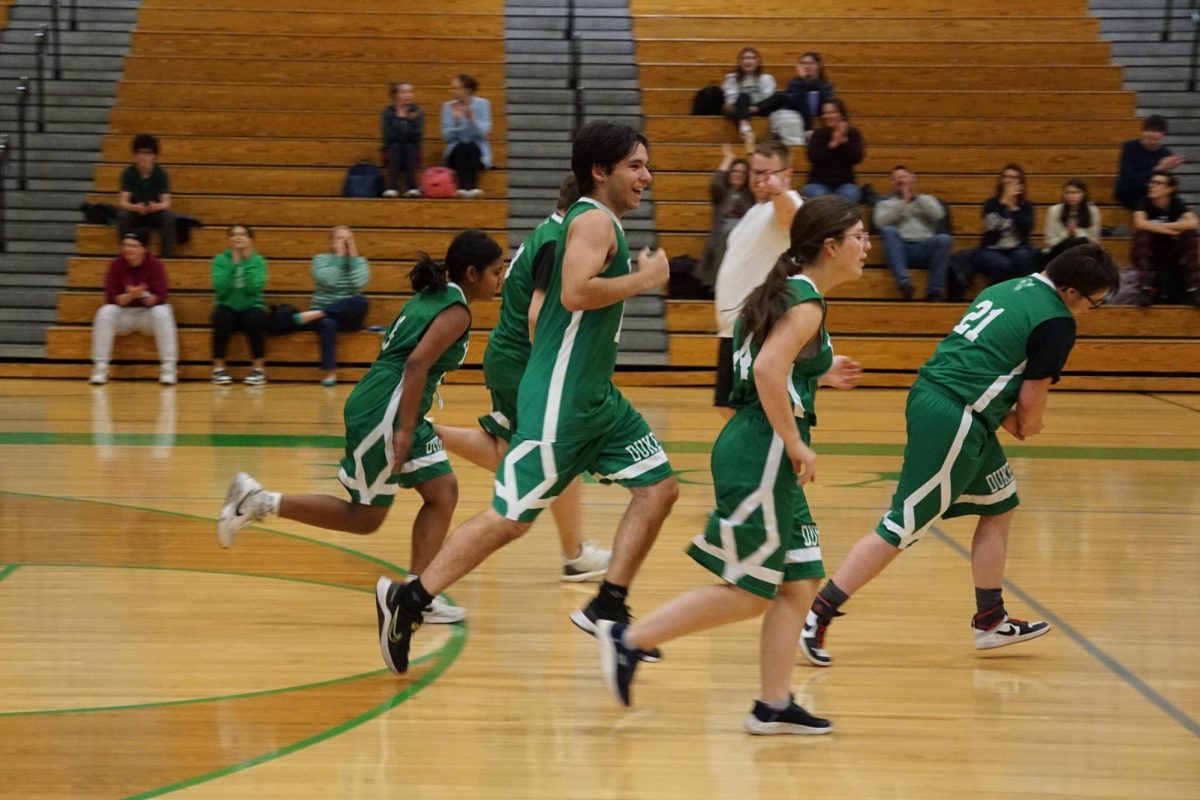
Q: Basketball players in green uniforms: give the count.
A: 5